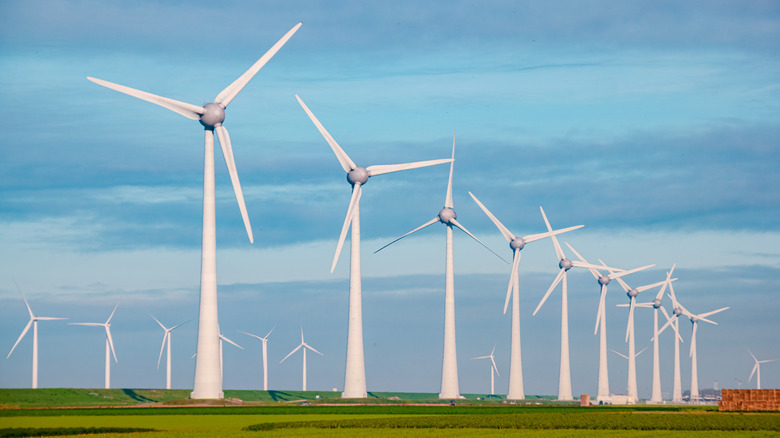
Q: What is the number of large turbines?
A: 10